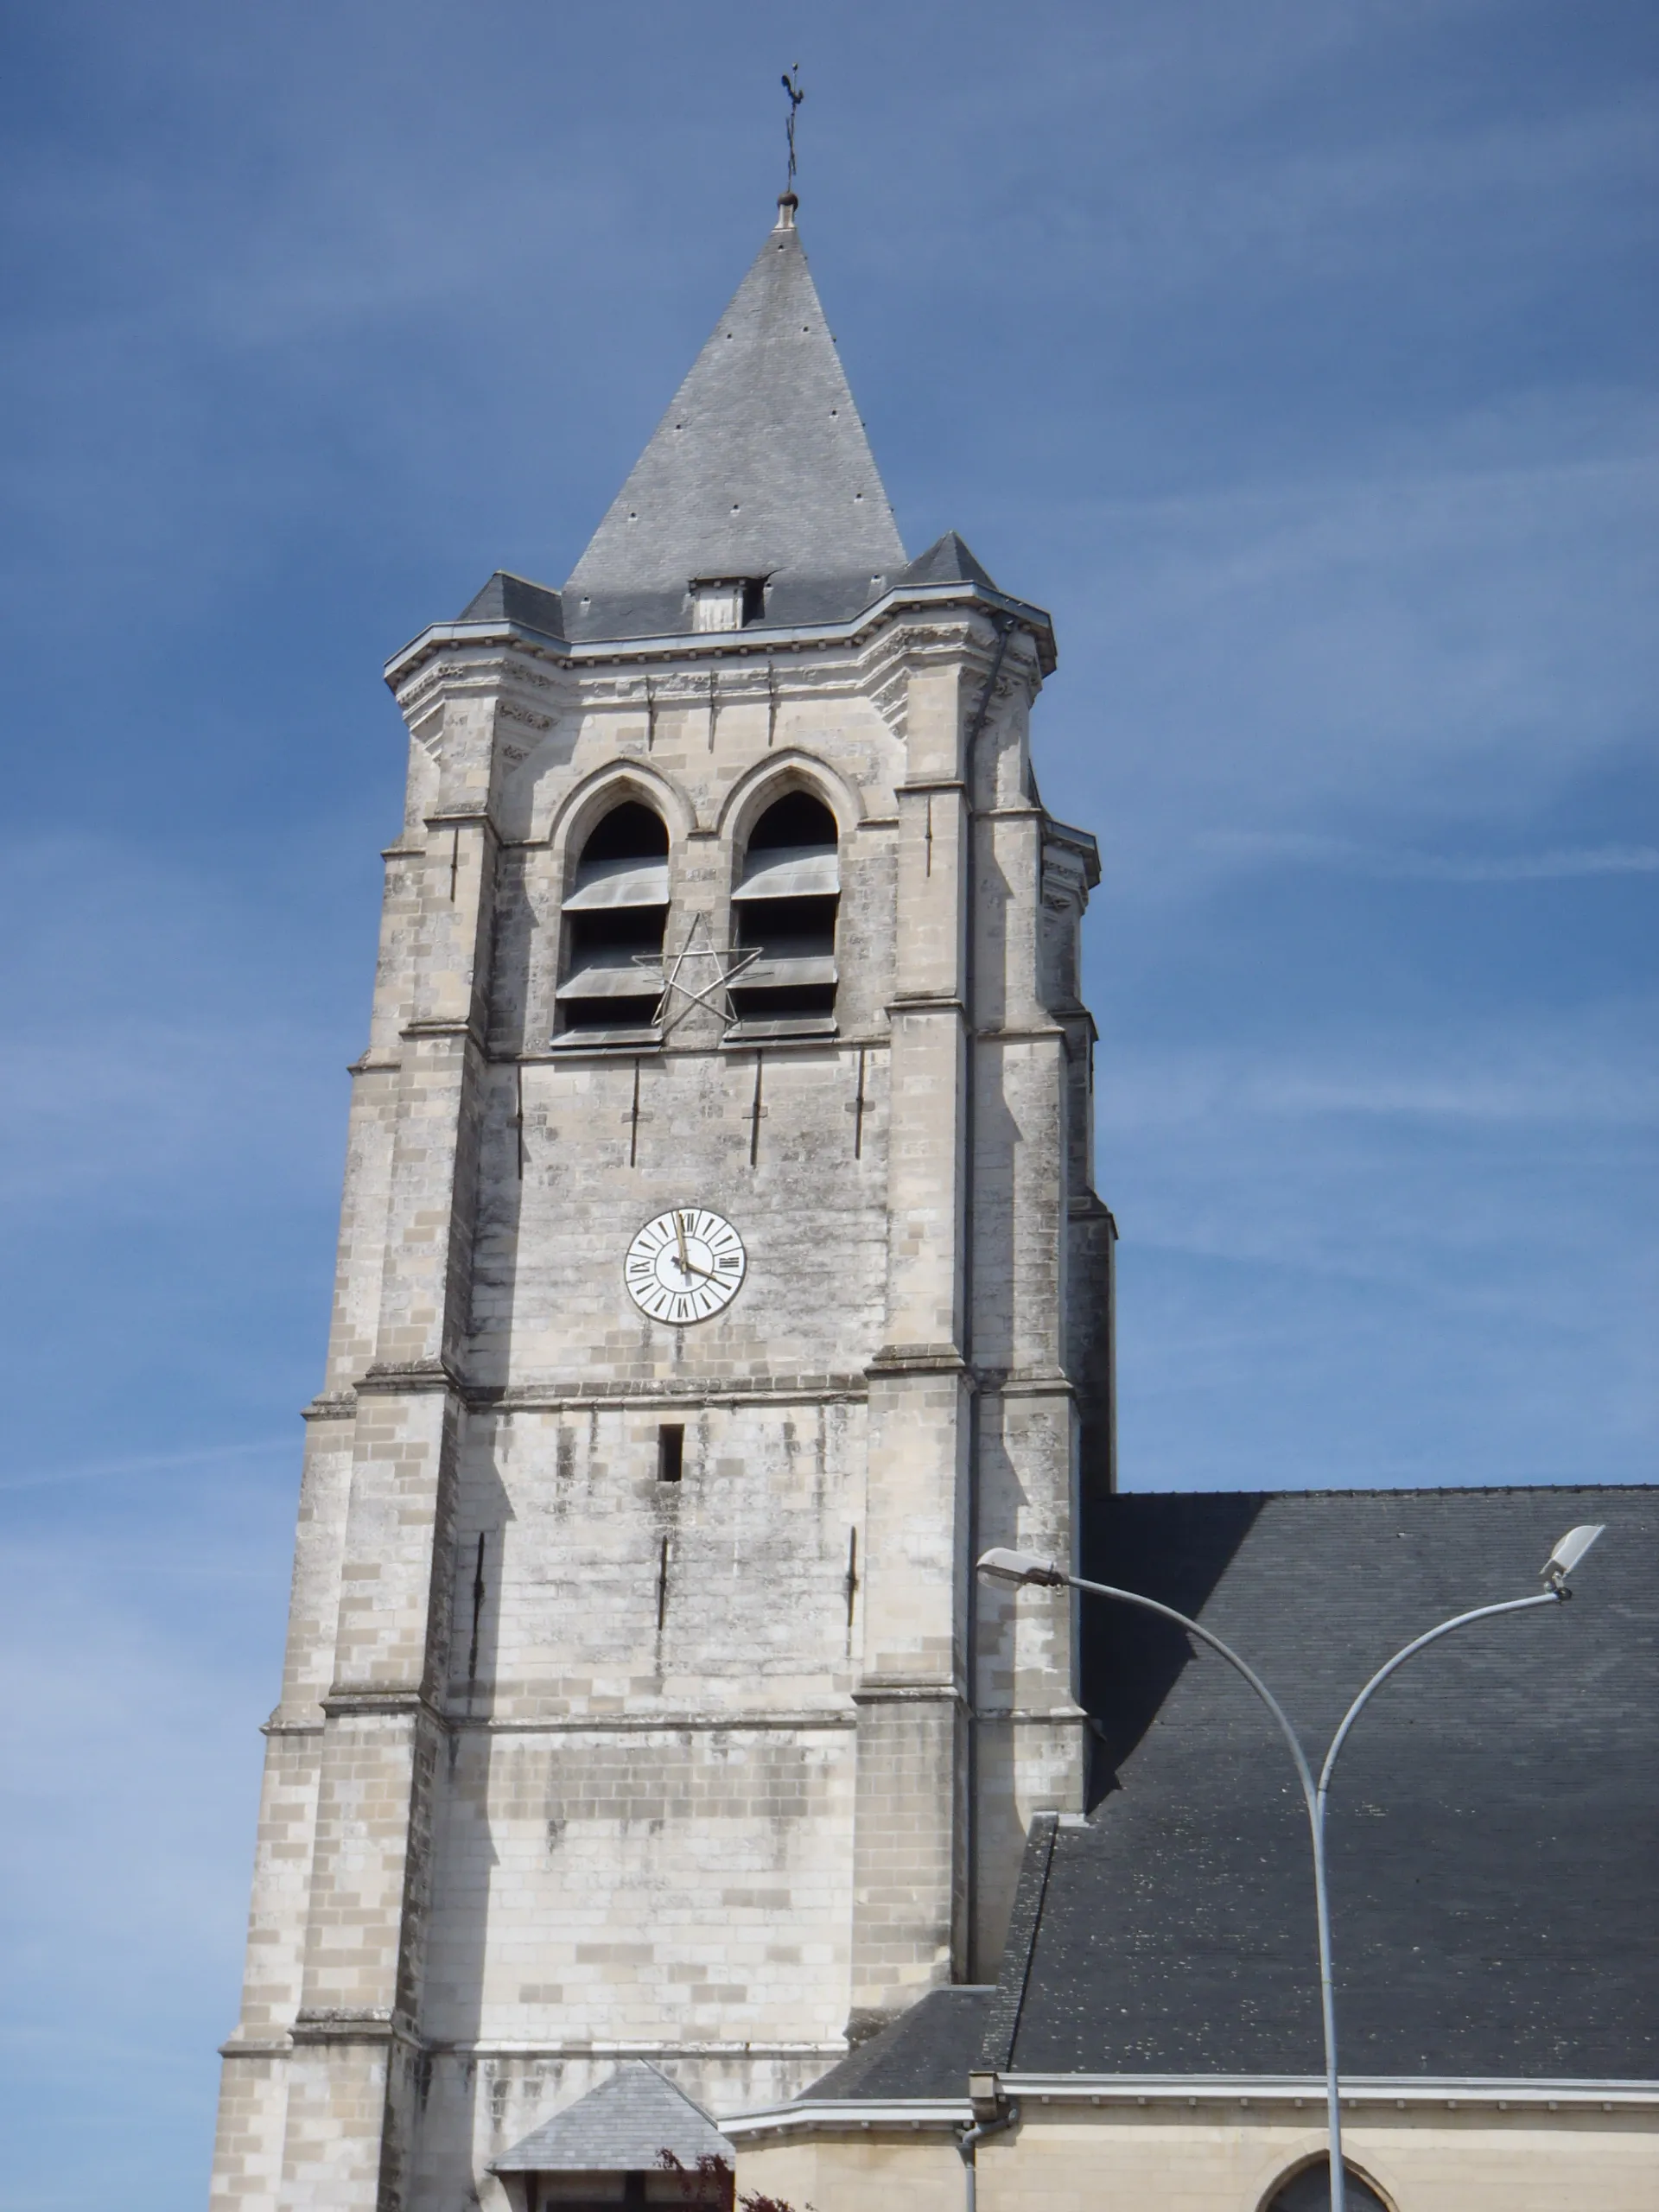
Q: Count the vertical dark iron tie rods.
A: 12